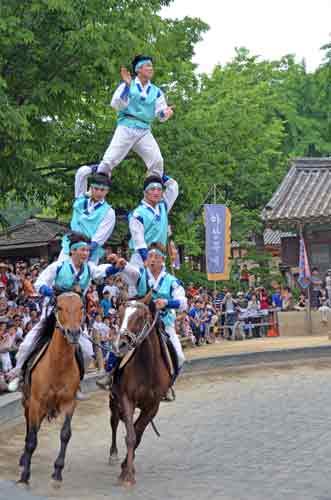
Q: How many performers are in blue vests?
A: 5